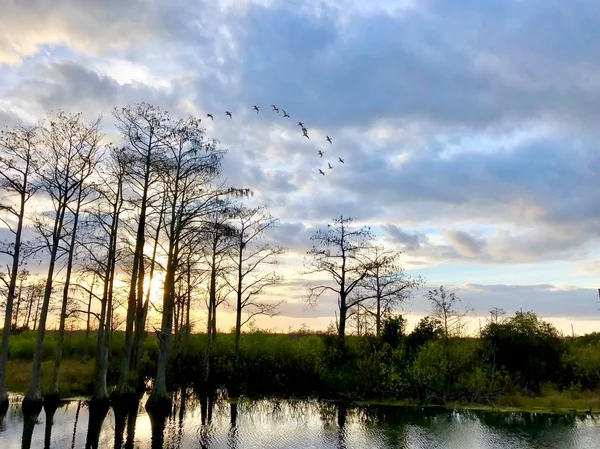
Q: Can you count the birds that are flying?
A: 13